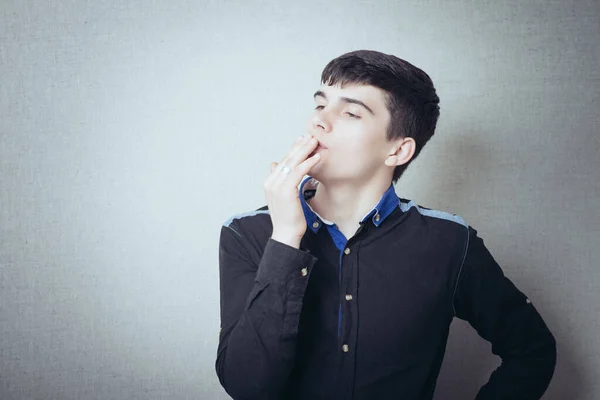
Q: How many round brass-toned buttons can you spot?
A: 6